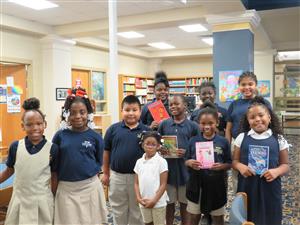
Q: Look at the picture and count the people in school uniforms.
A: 10